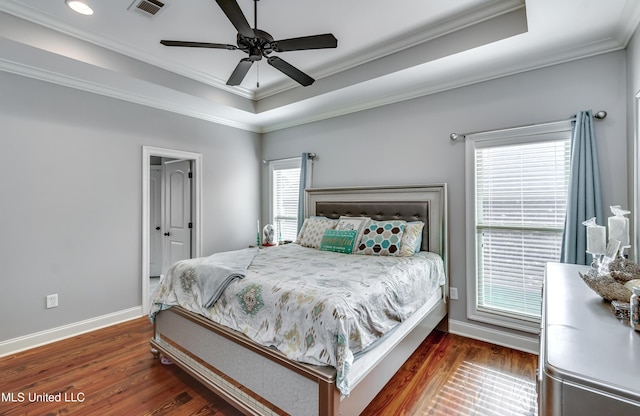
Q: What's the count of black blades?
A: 5